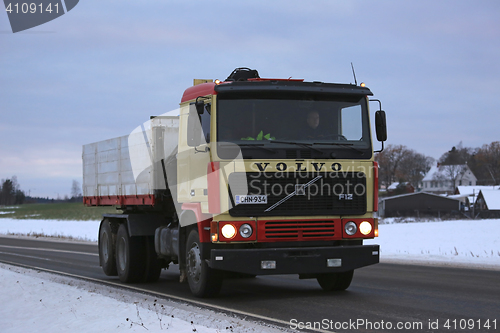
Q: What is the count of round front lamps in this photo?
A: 4